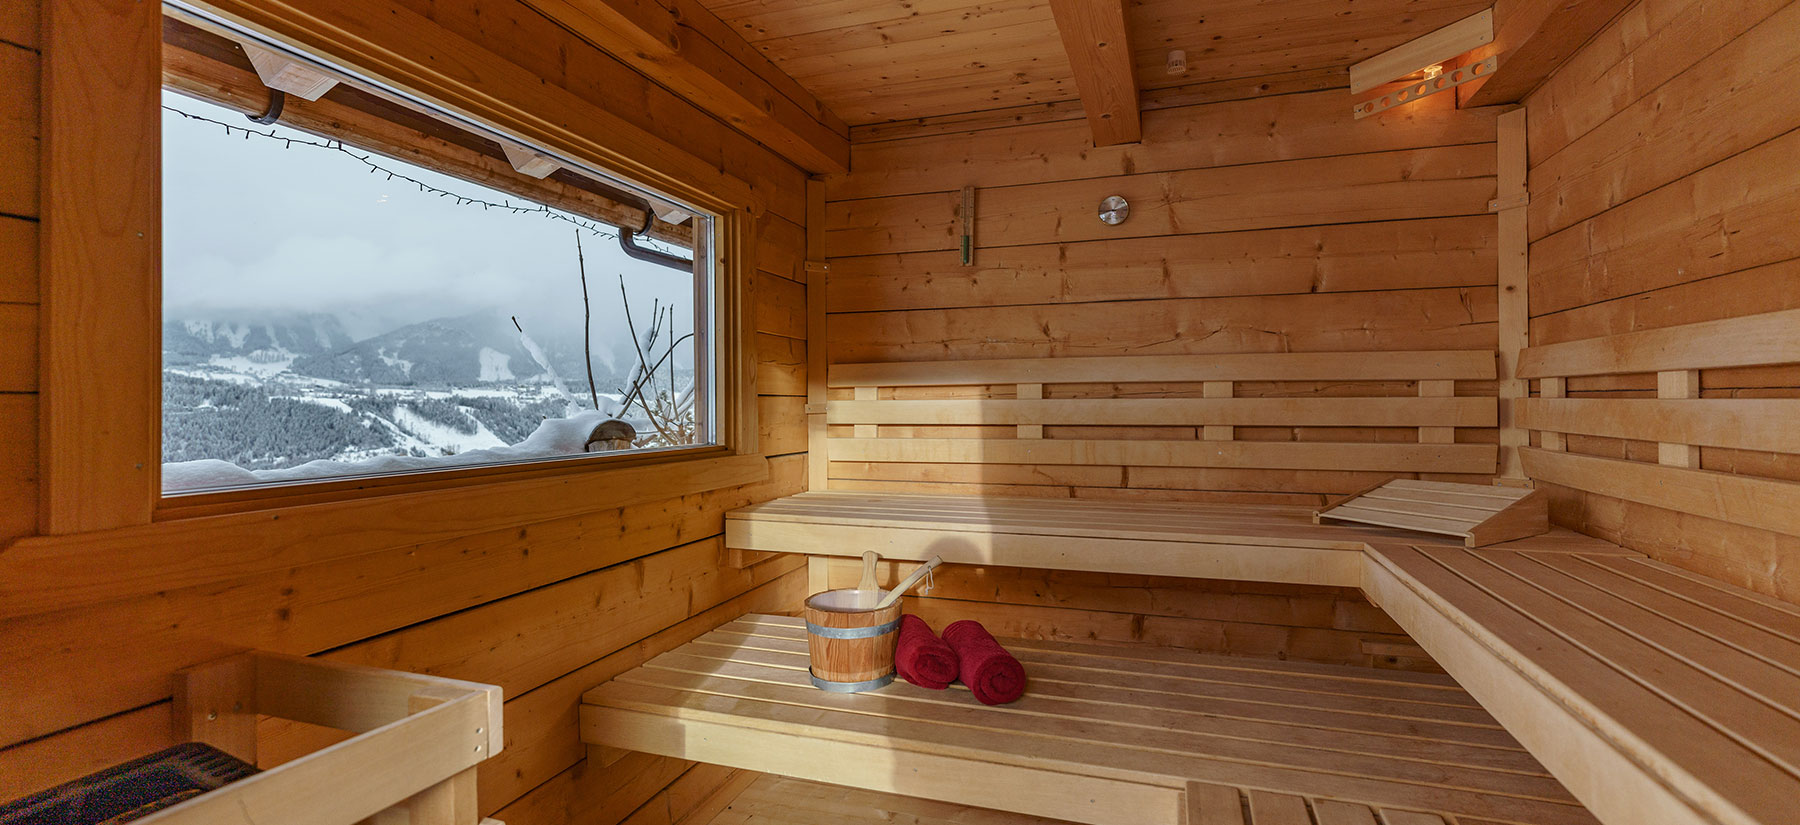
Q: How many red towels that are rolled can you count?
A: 2